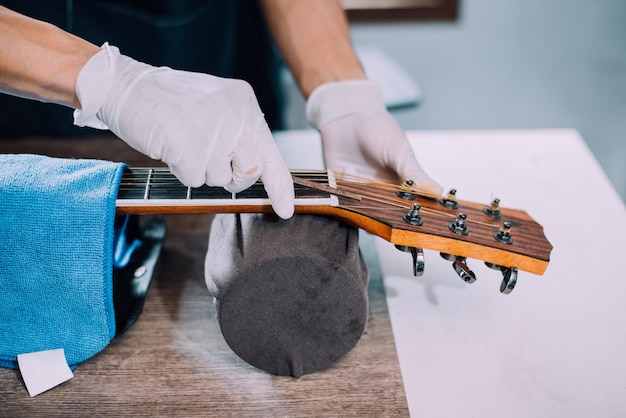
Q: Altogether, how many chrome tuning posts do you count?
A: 6